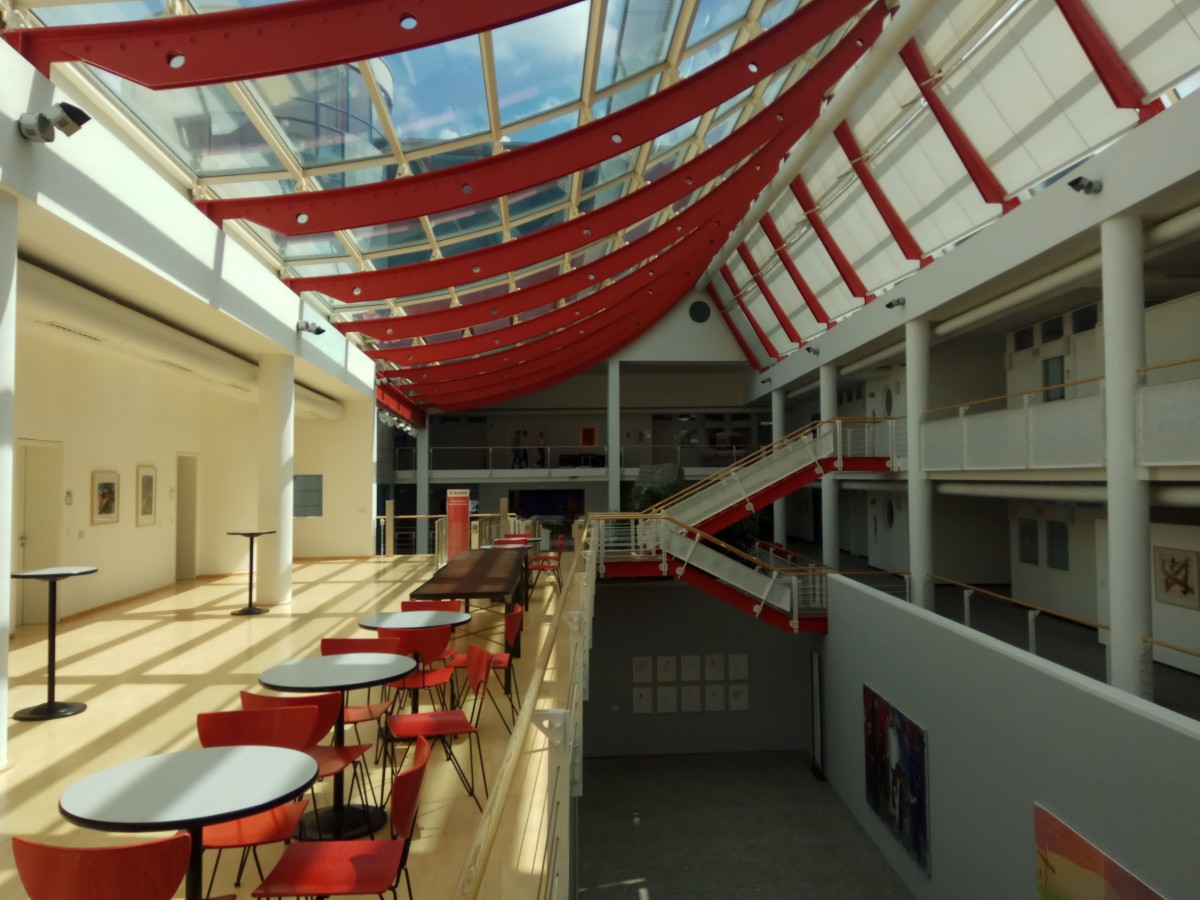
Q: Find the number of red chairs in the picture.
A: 13